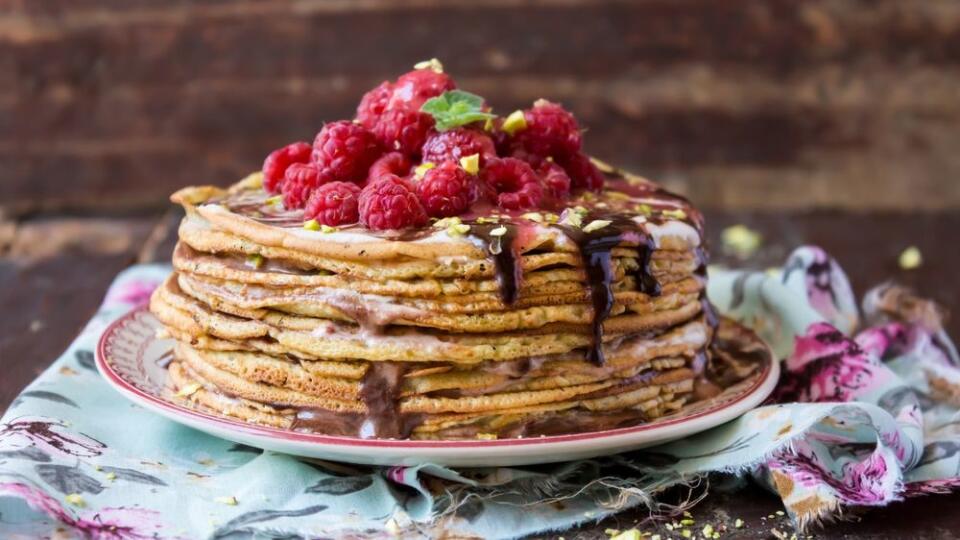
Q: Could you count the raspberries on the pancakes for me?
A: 15